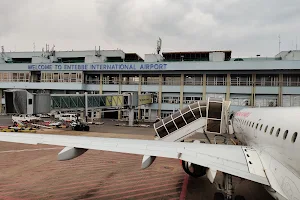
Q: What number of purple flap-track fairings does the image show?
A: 0